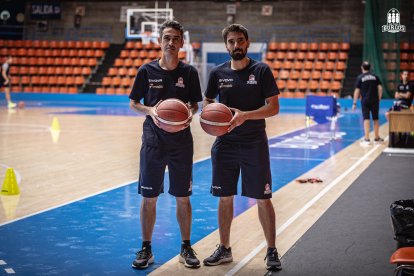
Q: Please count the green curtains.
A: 1